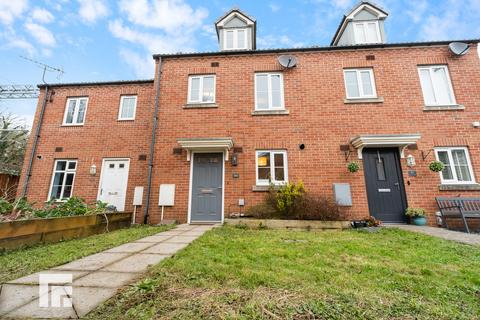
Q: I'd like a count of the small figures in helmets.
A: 0